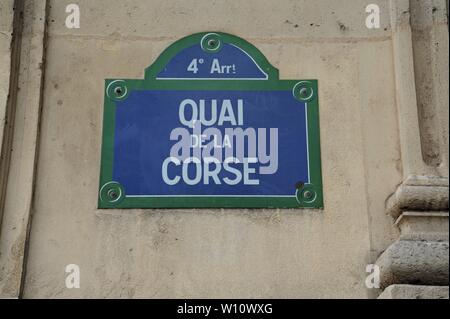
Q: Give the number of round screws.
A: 5